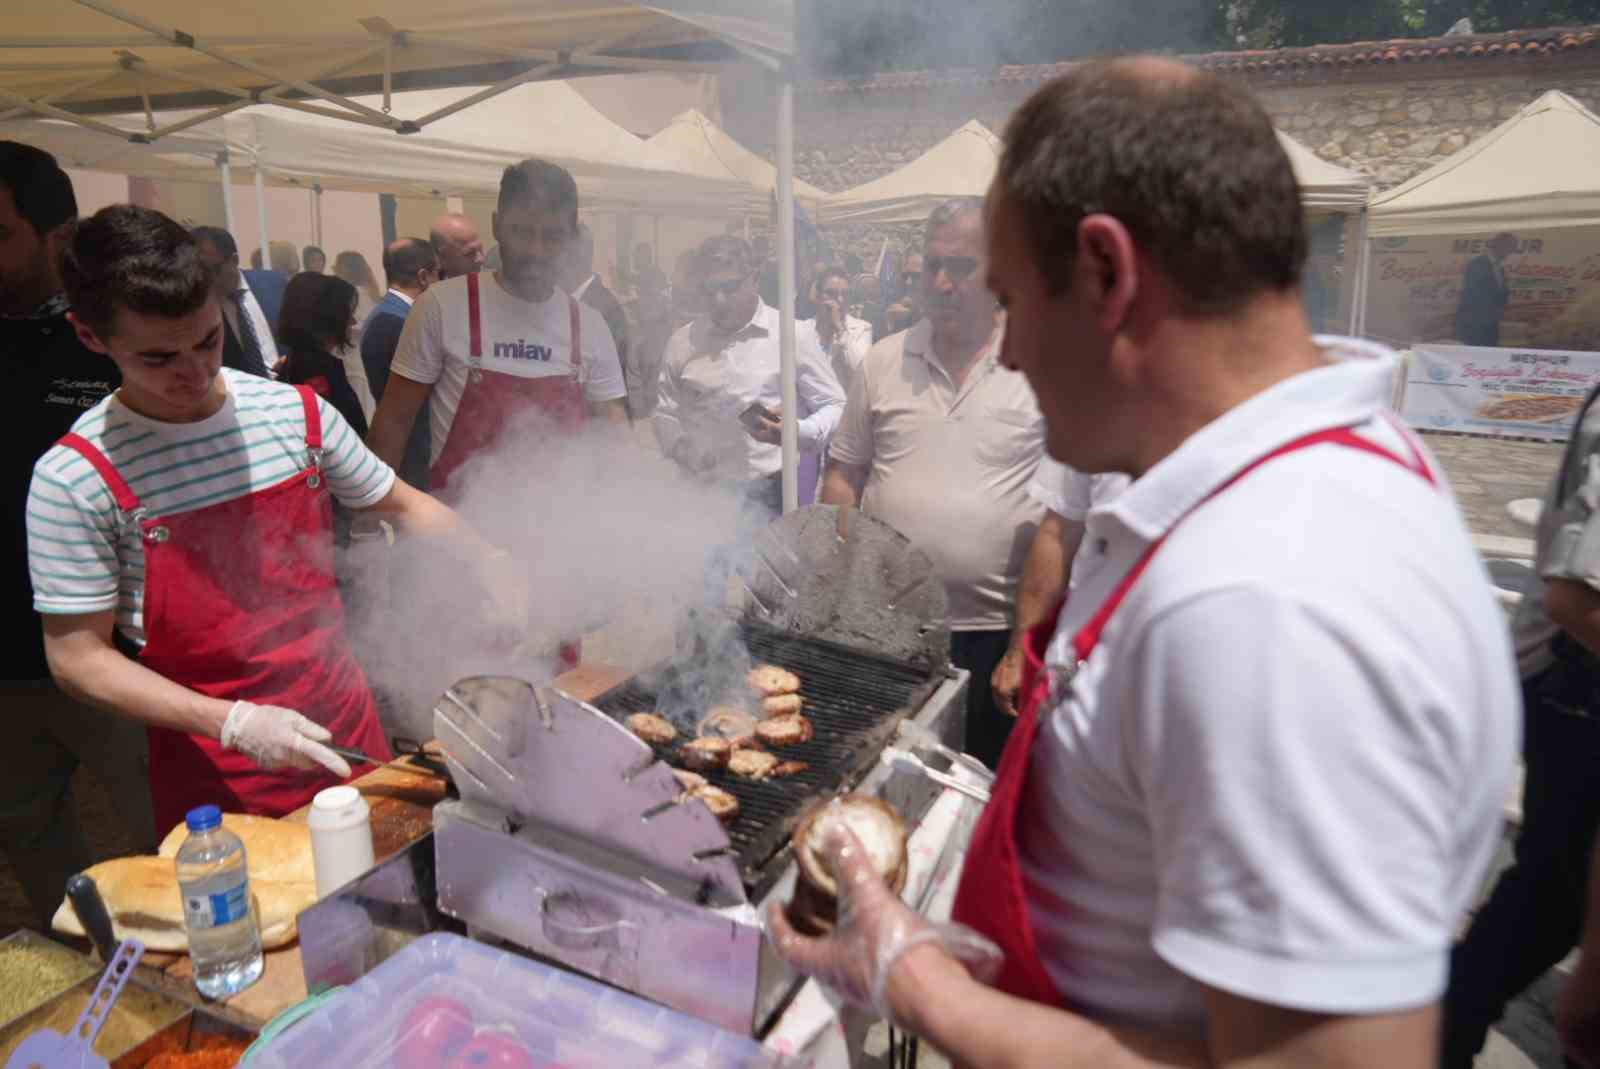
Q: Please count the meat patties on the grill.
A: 9